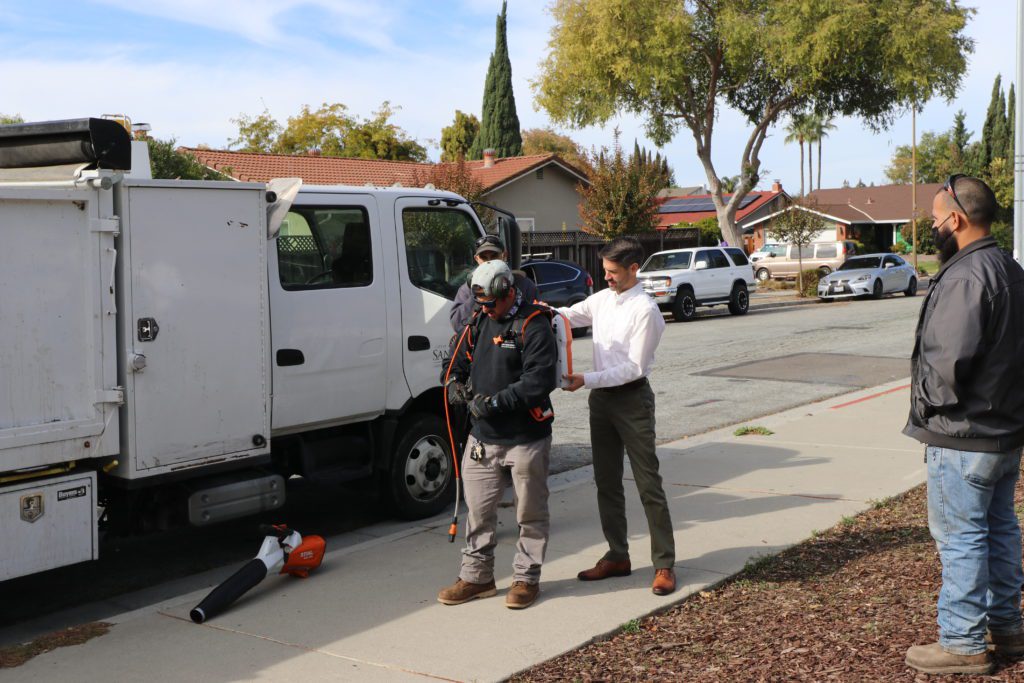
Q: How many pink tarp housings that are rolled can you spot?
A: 0